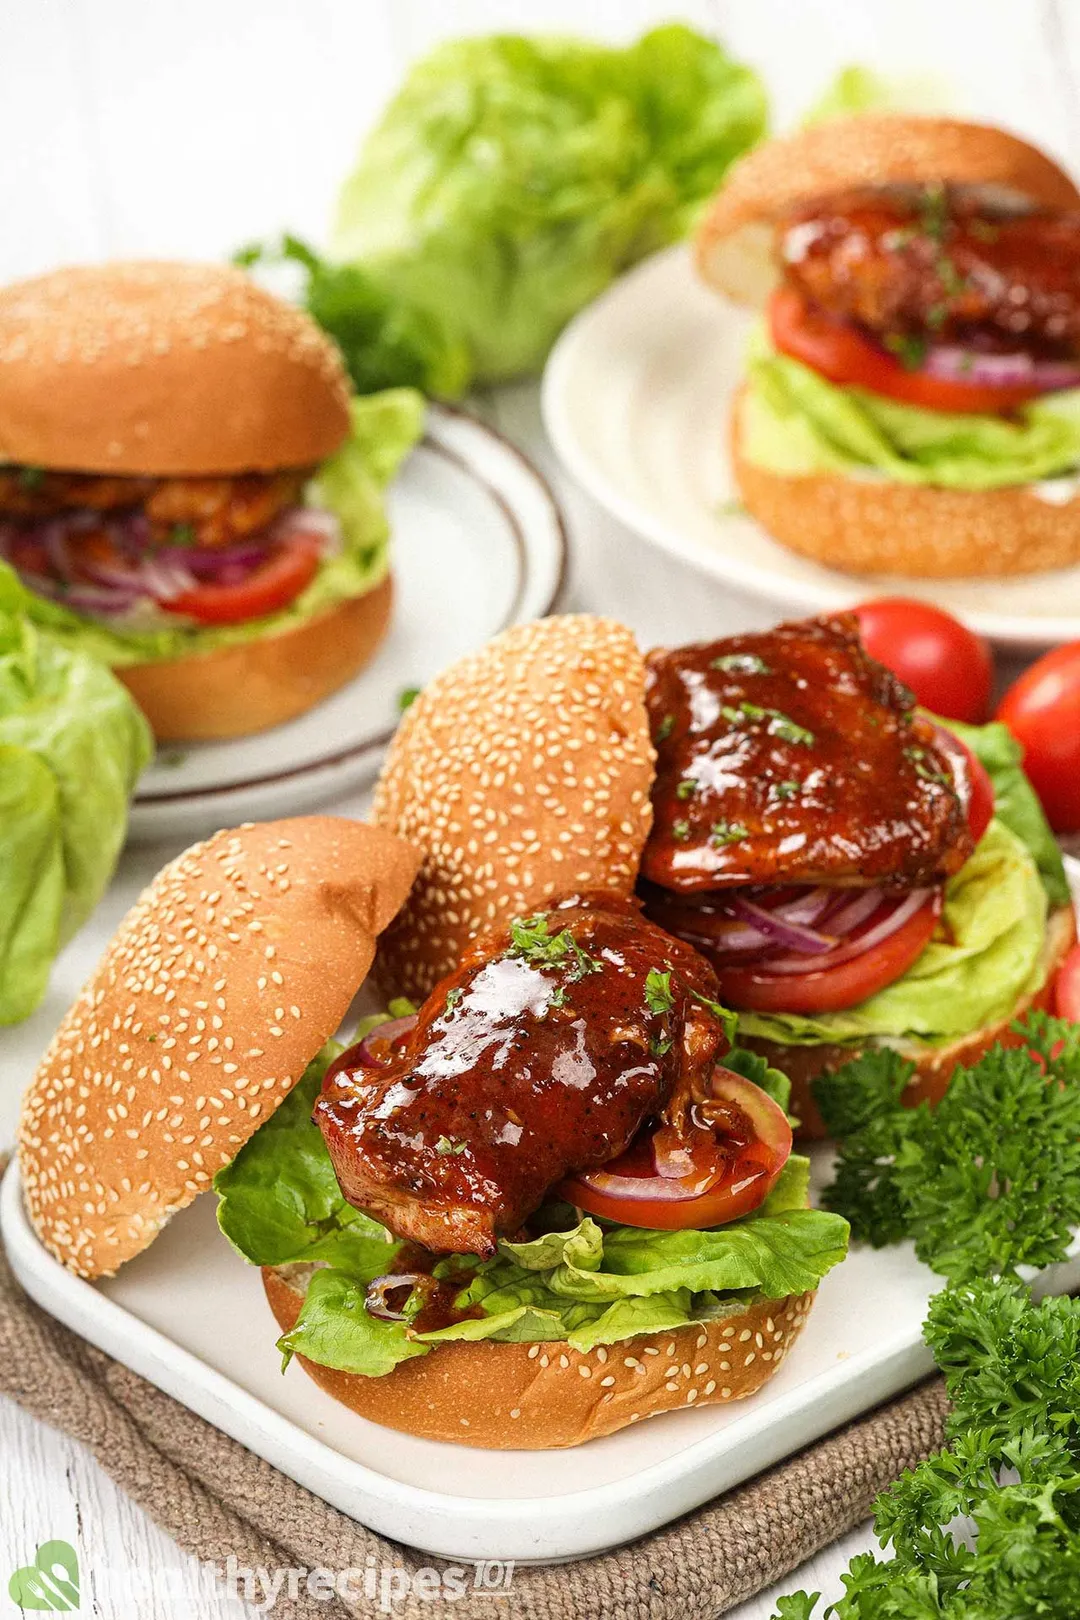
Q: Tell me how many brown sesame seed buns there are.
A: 4